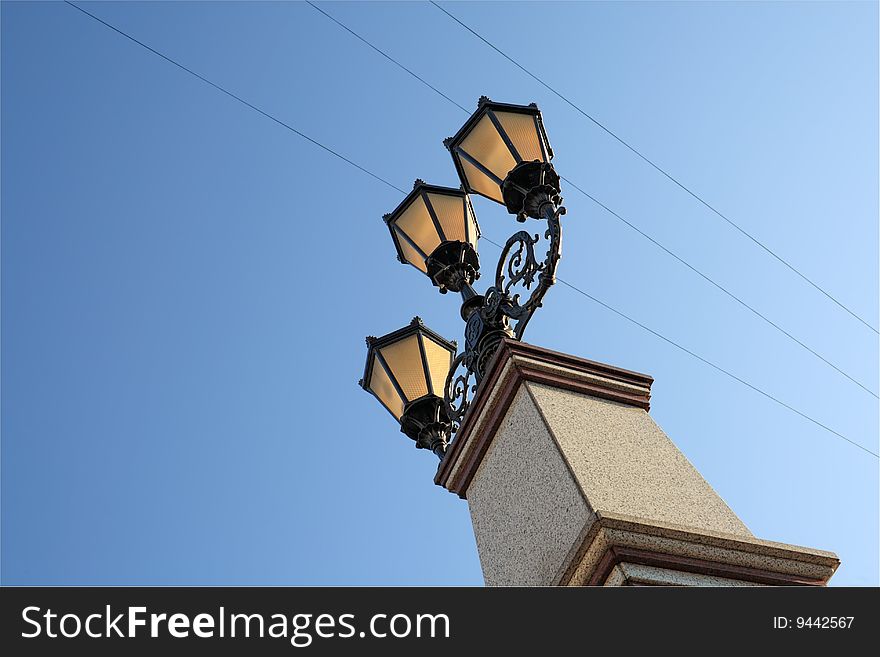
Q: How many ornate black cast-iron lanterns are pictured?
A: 3